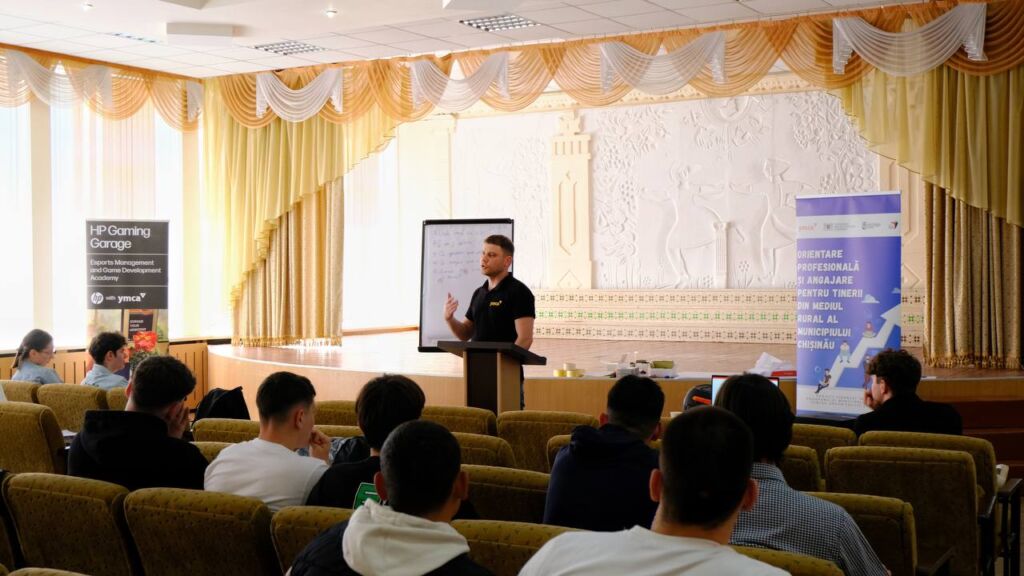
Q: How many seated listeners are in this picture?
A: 10